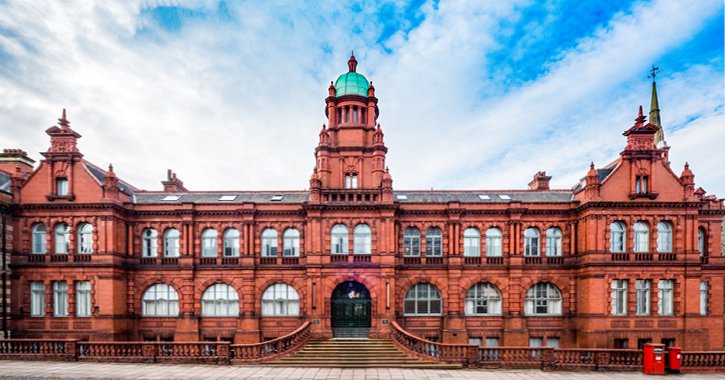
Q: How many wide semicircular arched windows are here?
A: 6